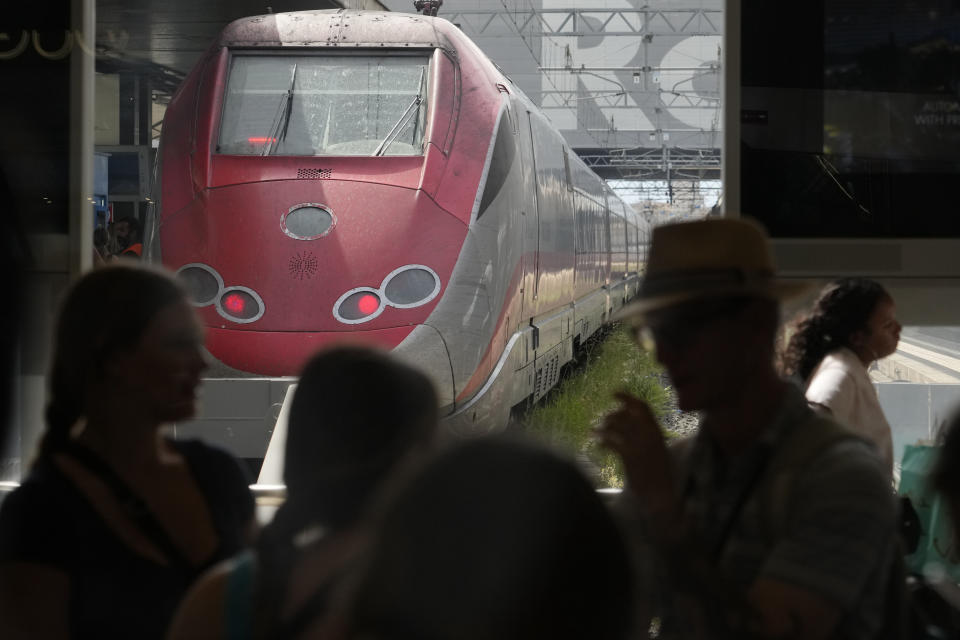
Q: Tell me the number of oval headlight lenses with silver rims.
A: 5